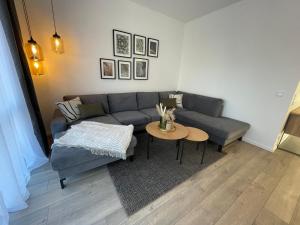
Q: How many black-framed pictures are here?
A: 6